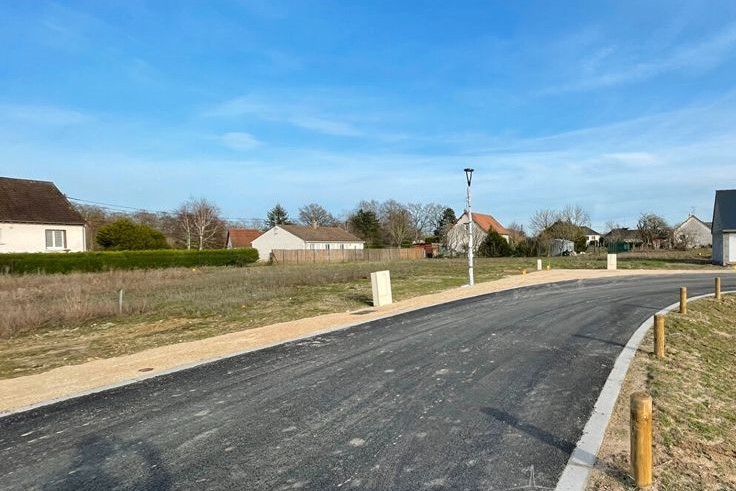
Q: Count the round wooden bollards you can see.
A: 4